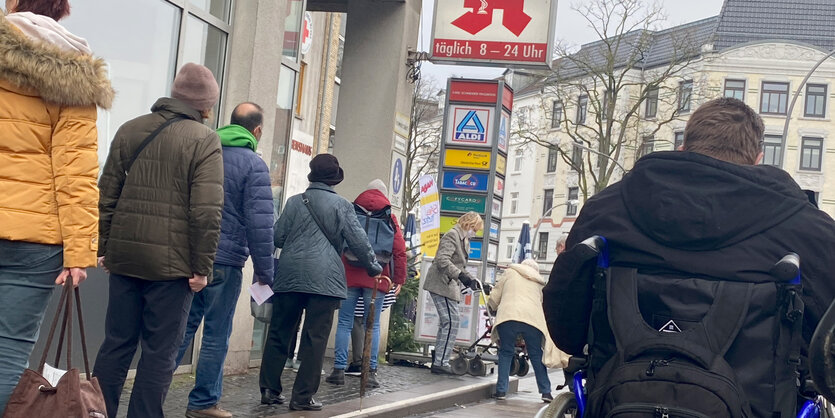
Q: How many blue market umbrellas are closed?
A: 2